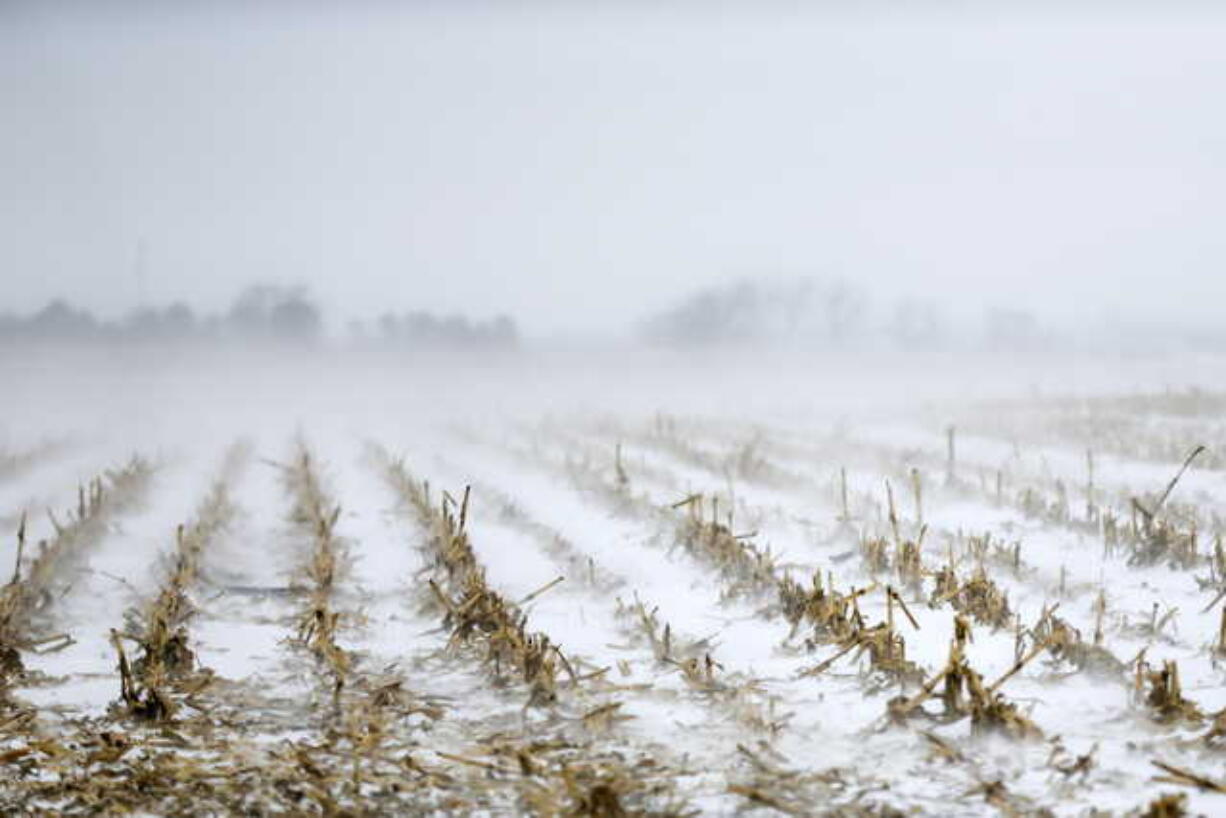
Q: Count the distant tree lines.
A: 2